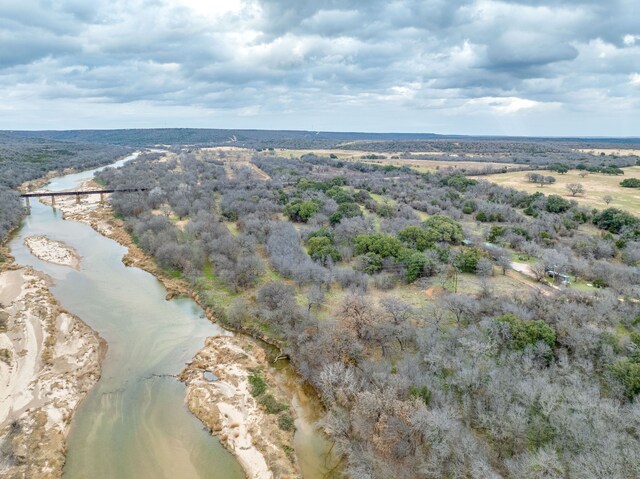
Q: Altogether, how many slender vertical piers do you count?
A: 4